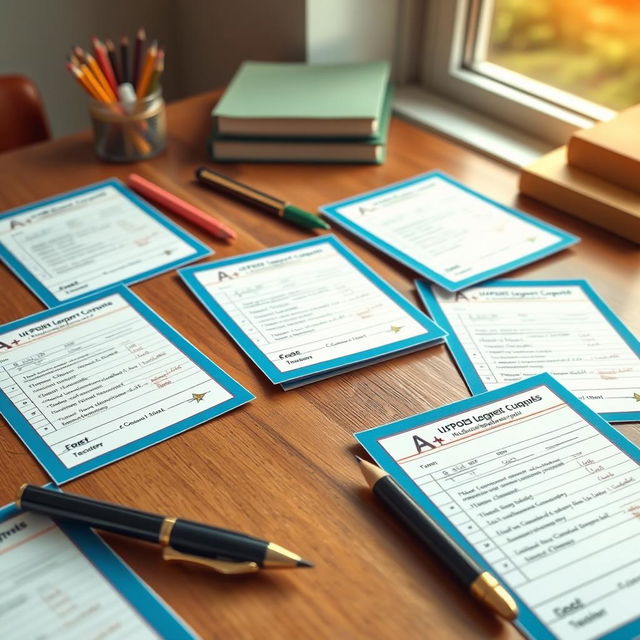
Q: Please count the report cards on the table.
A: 7